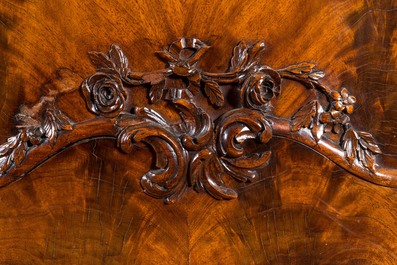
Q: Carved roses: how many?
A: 2